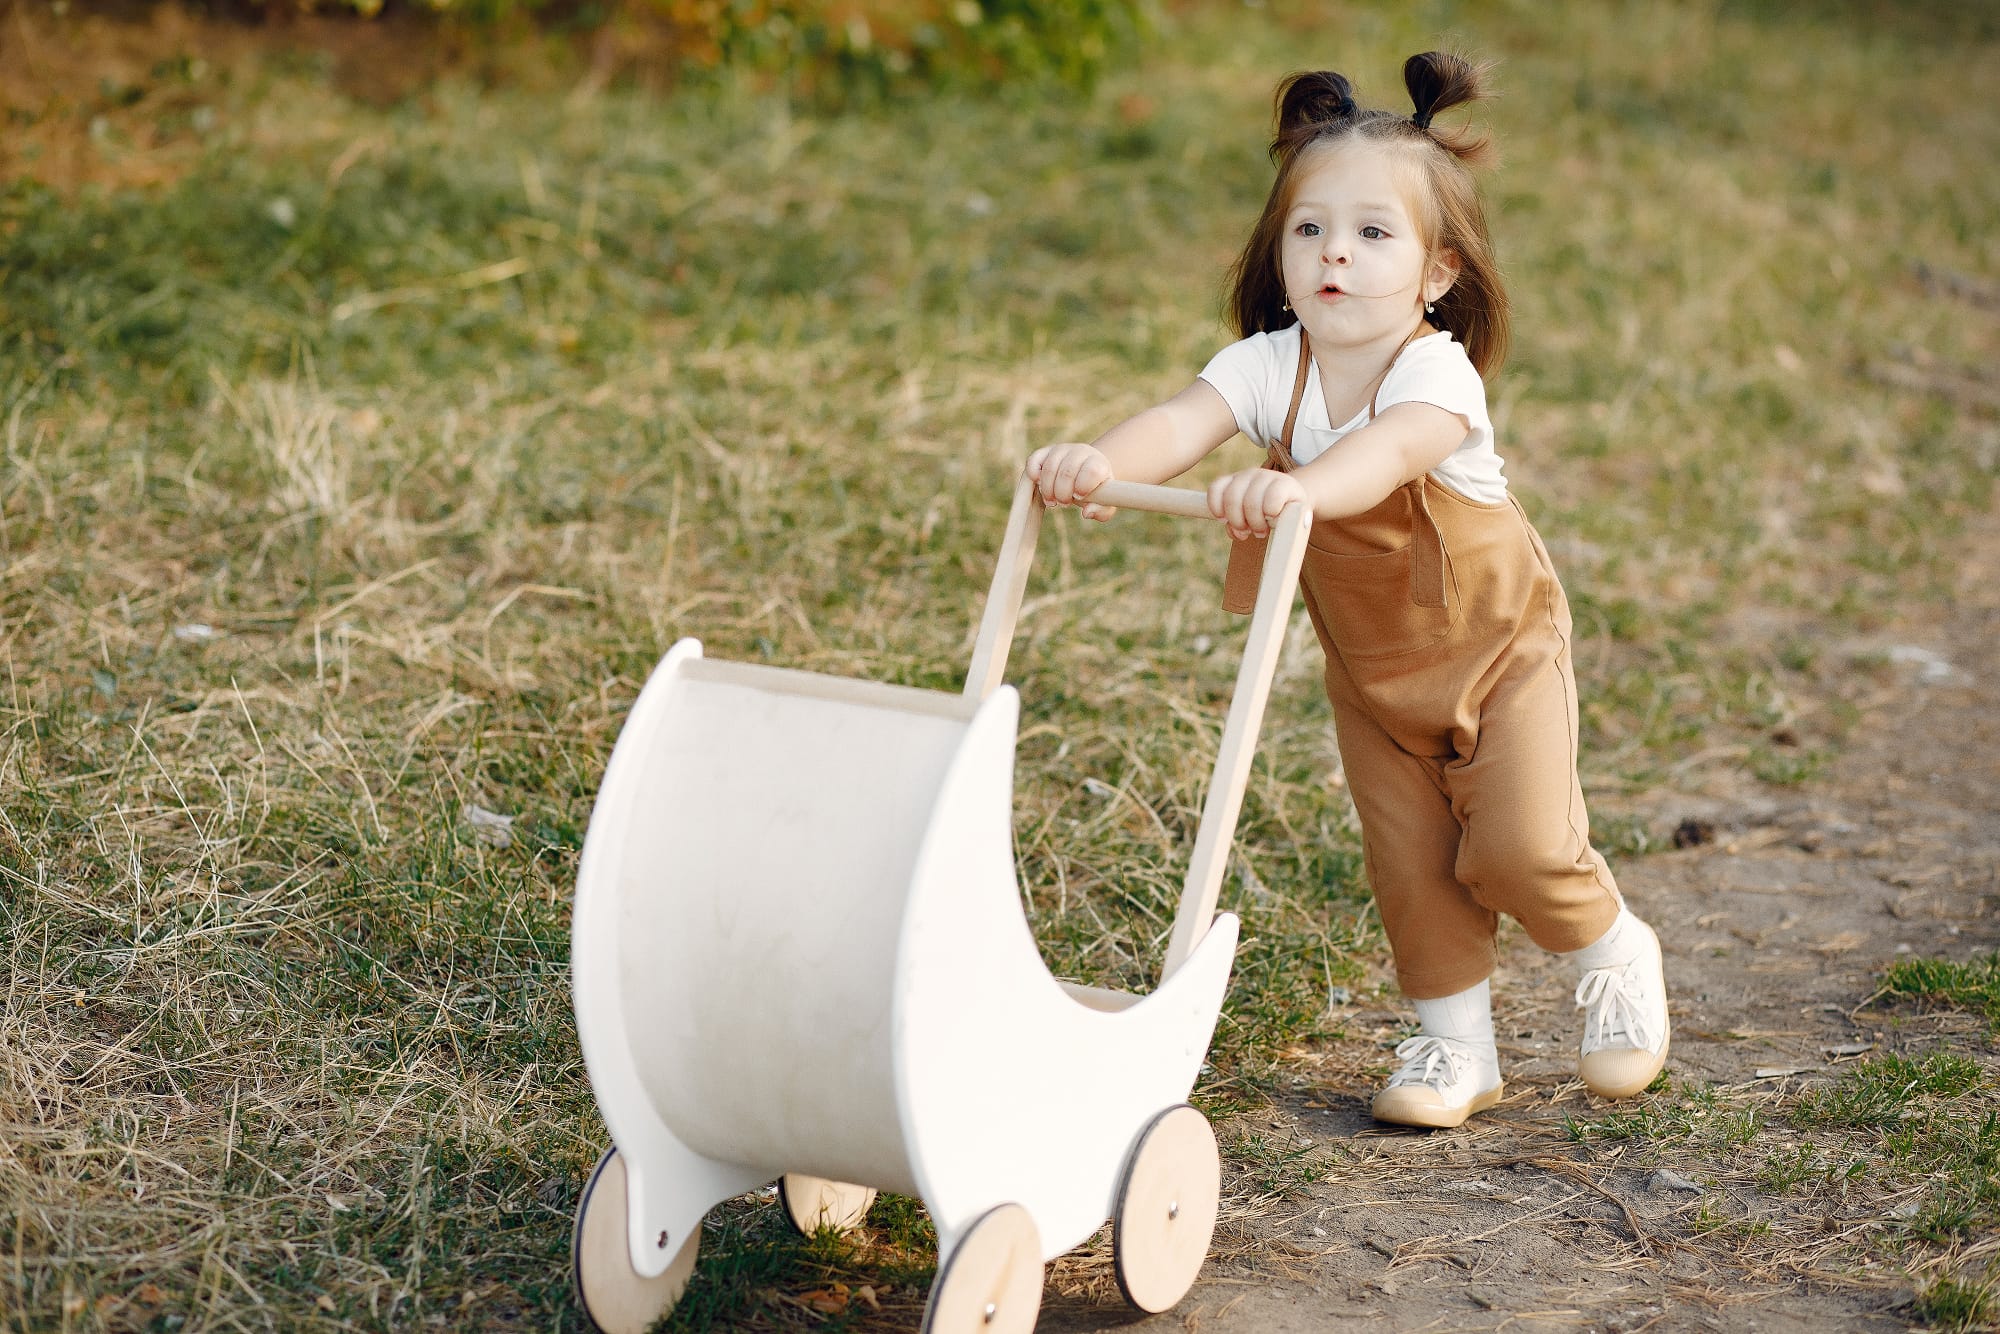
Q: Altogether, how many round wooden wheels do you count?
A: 4